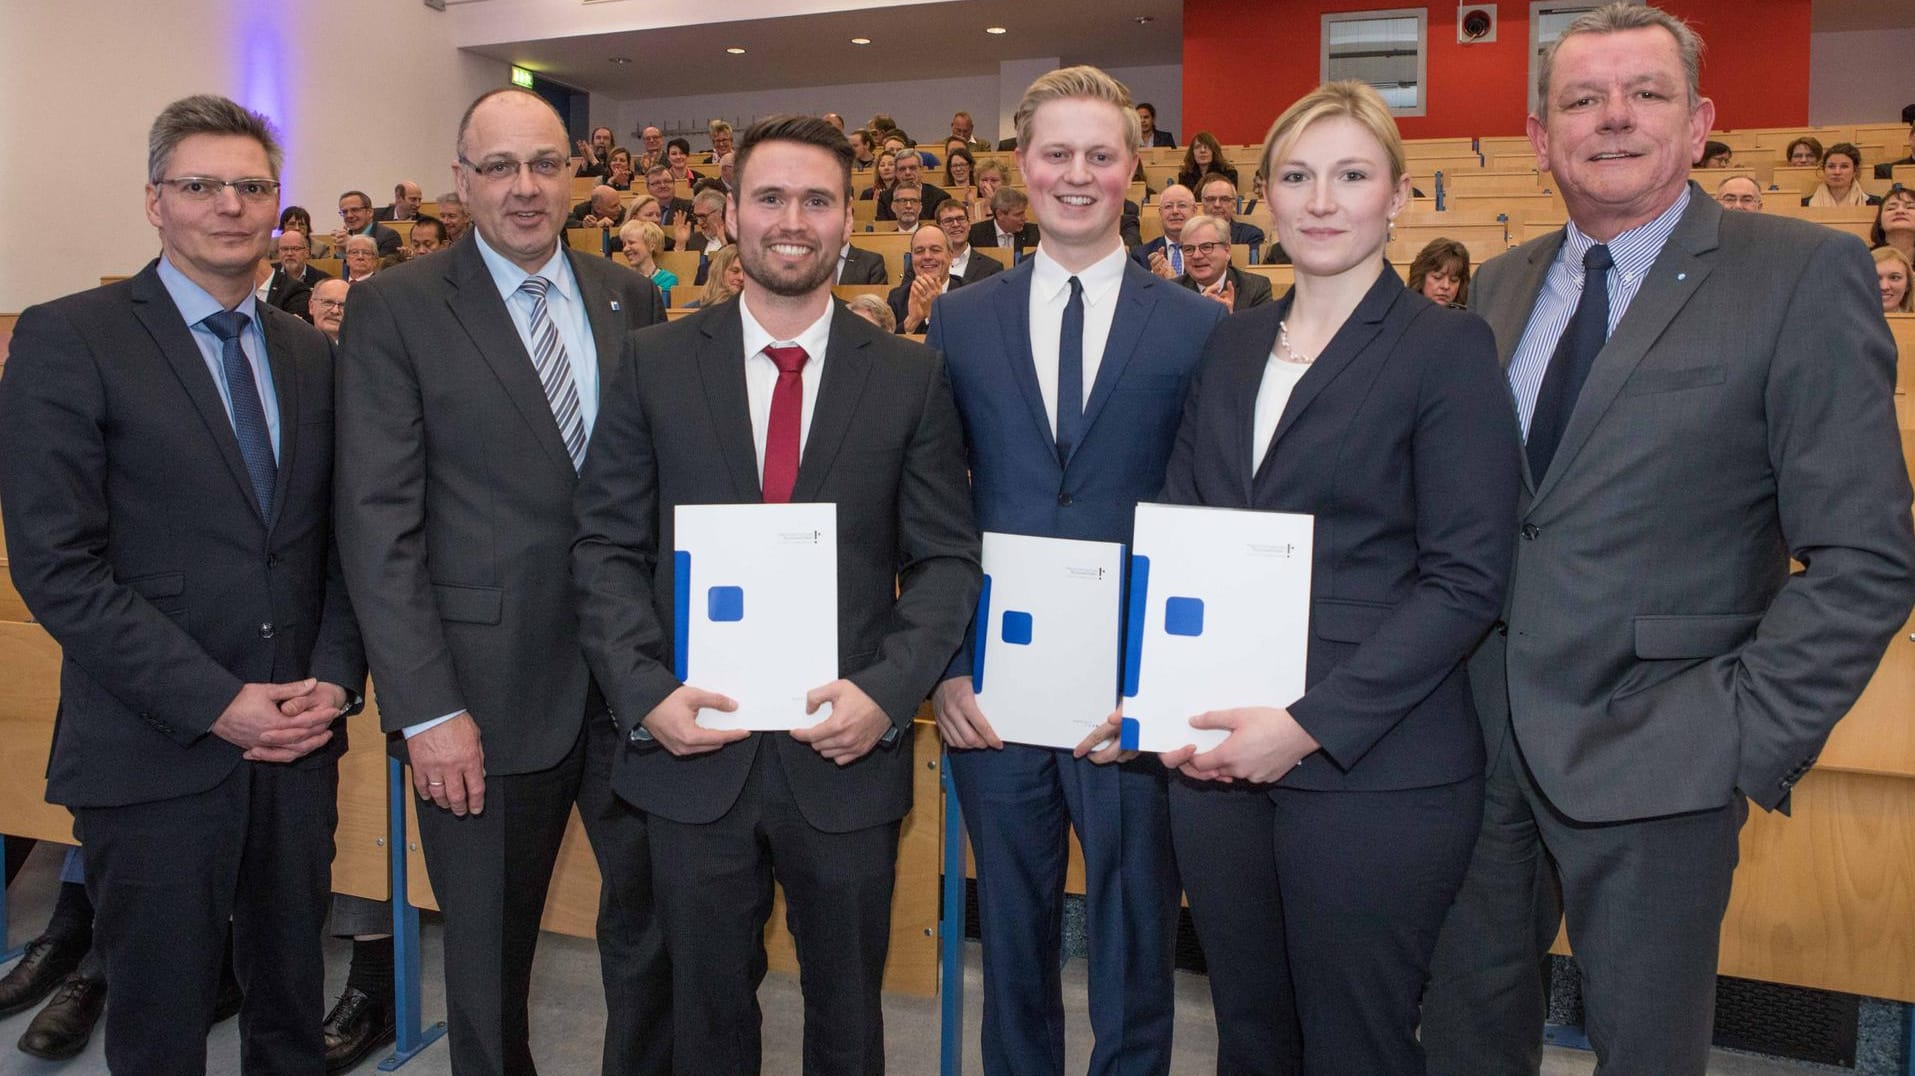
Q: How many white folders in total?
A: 3